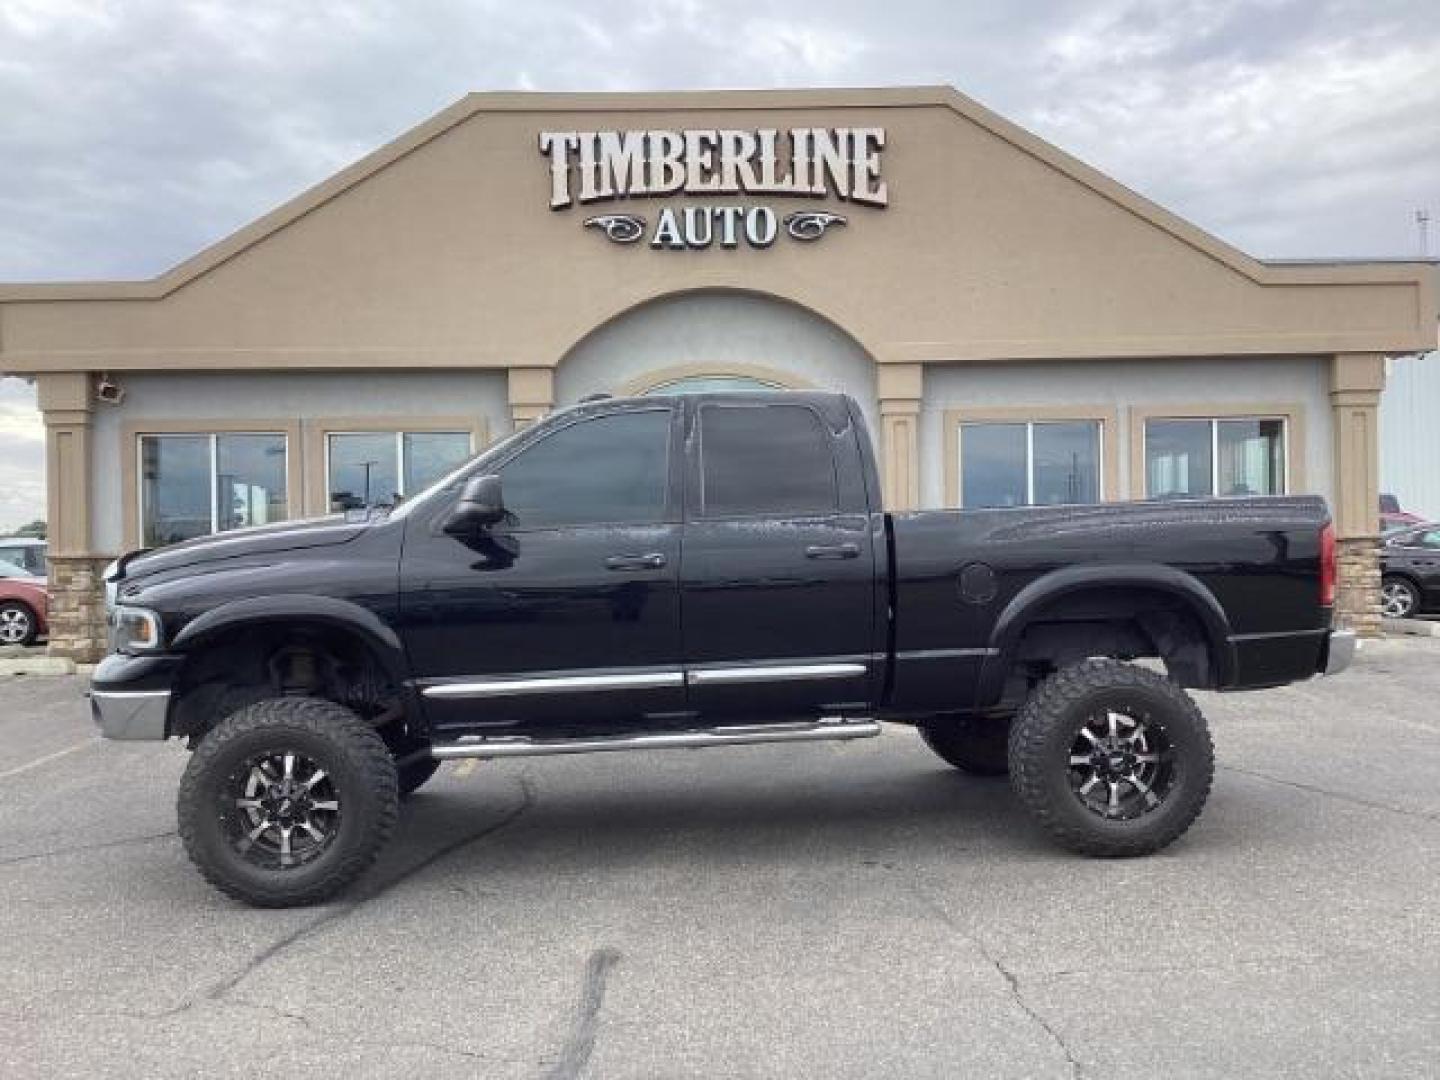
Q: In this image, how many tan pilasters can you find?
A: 4